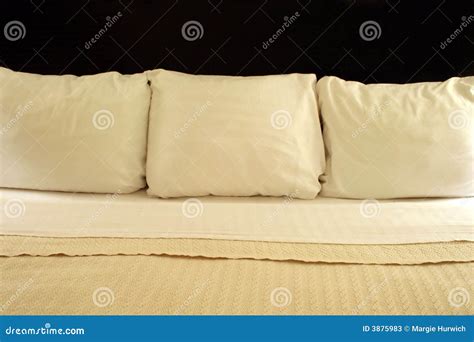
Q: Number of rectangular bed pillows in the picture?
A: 3